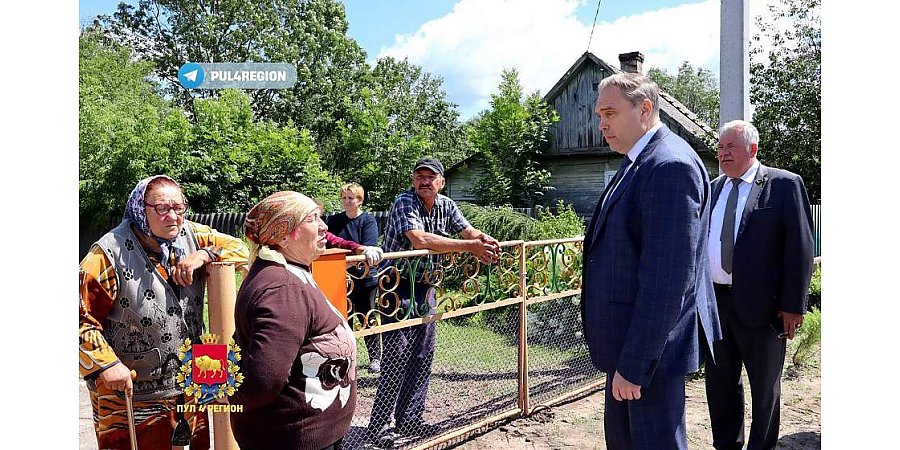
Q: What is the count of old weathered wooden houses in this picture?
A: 1